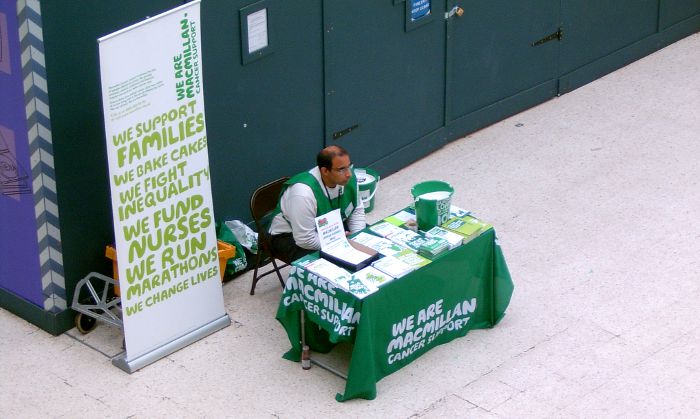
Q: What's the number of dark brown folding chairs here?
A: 1